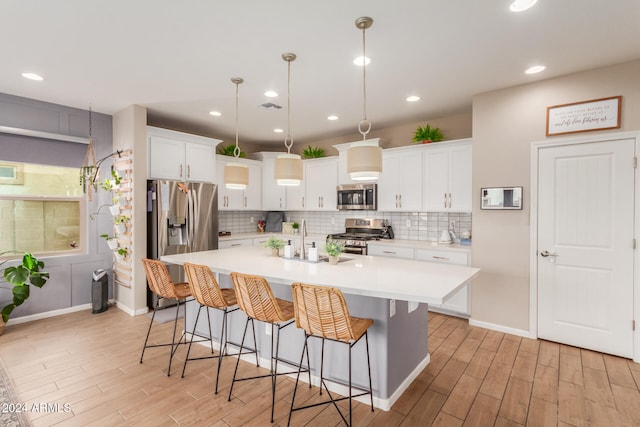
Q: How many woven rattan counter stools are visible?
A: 4